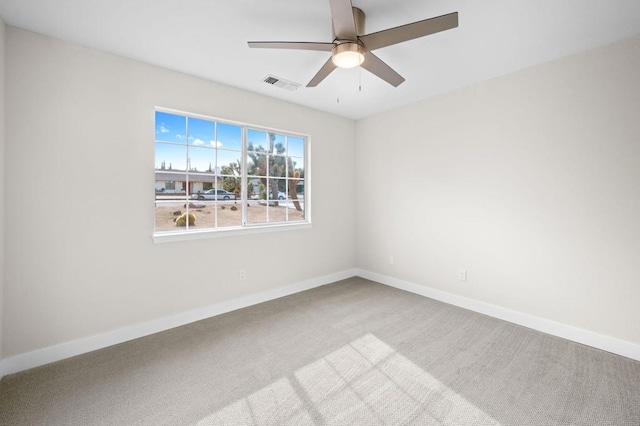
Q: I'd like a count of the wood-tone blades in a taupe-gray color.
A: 5